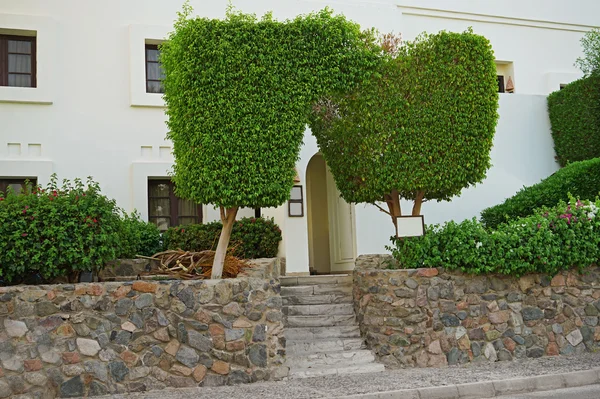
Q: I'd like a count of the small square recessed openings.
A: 4